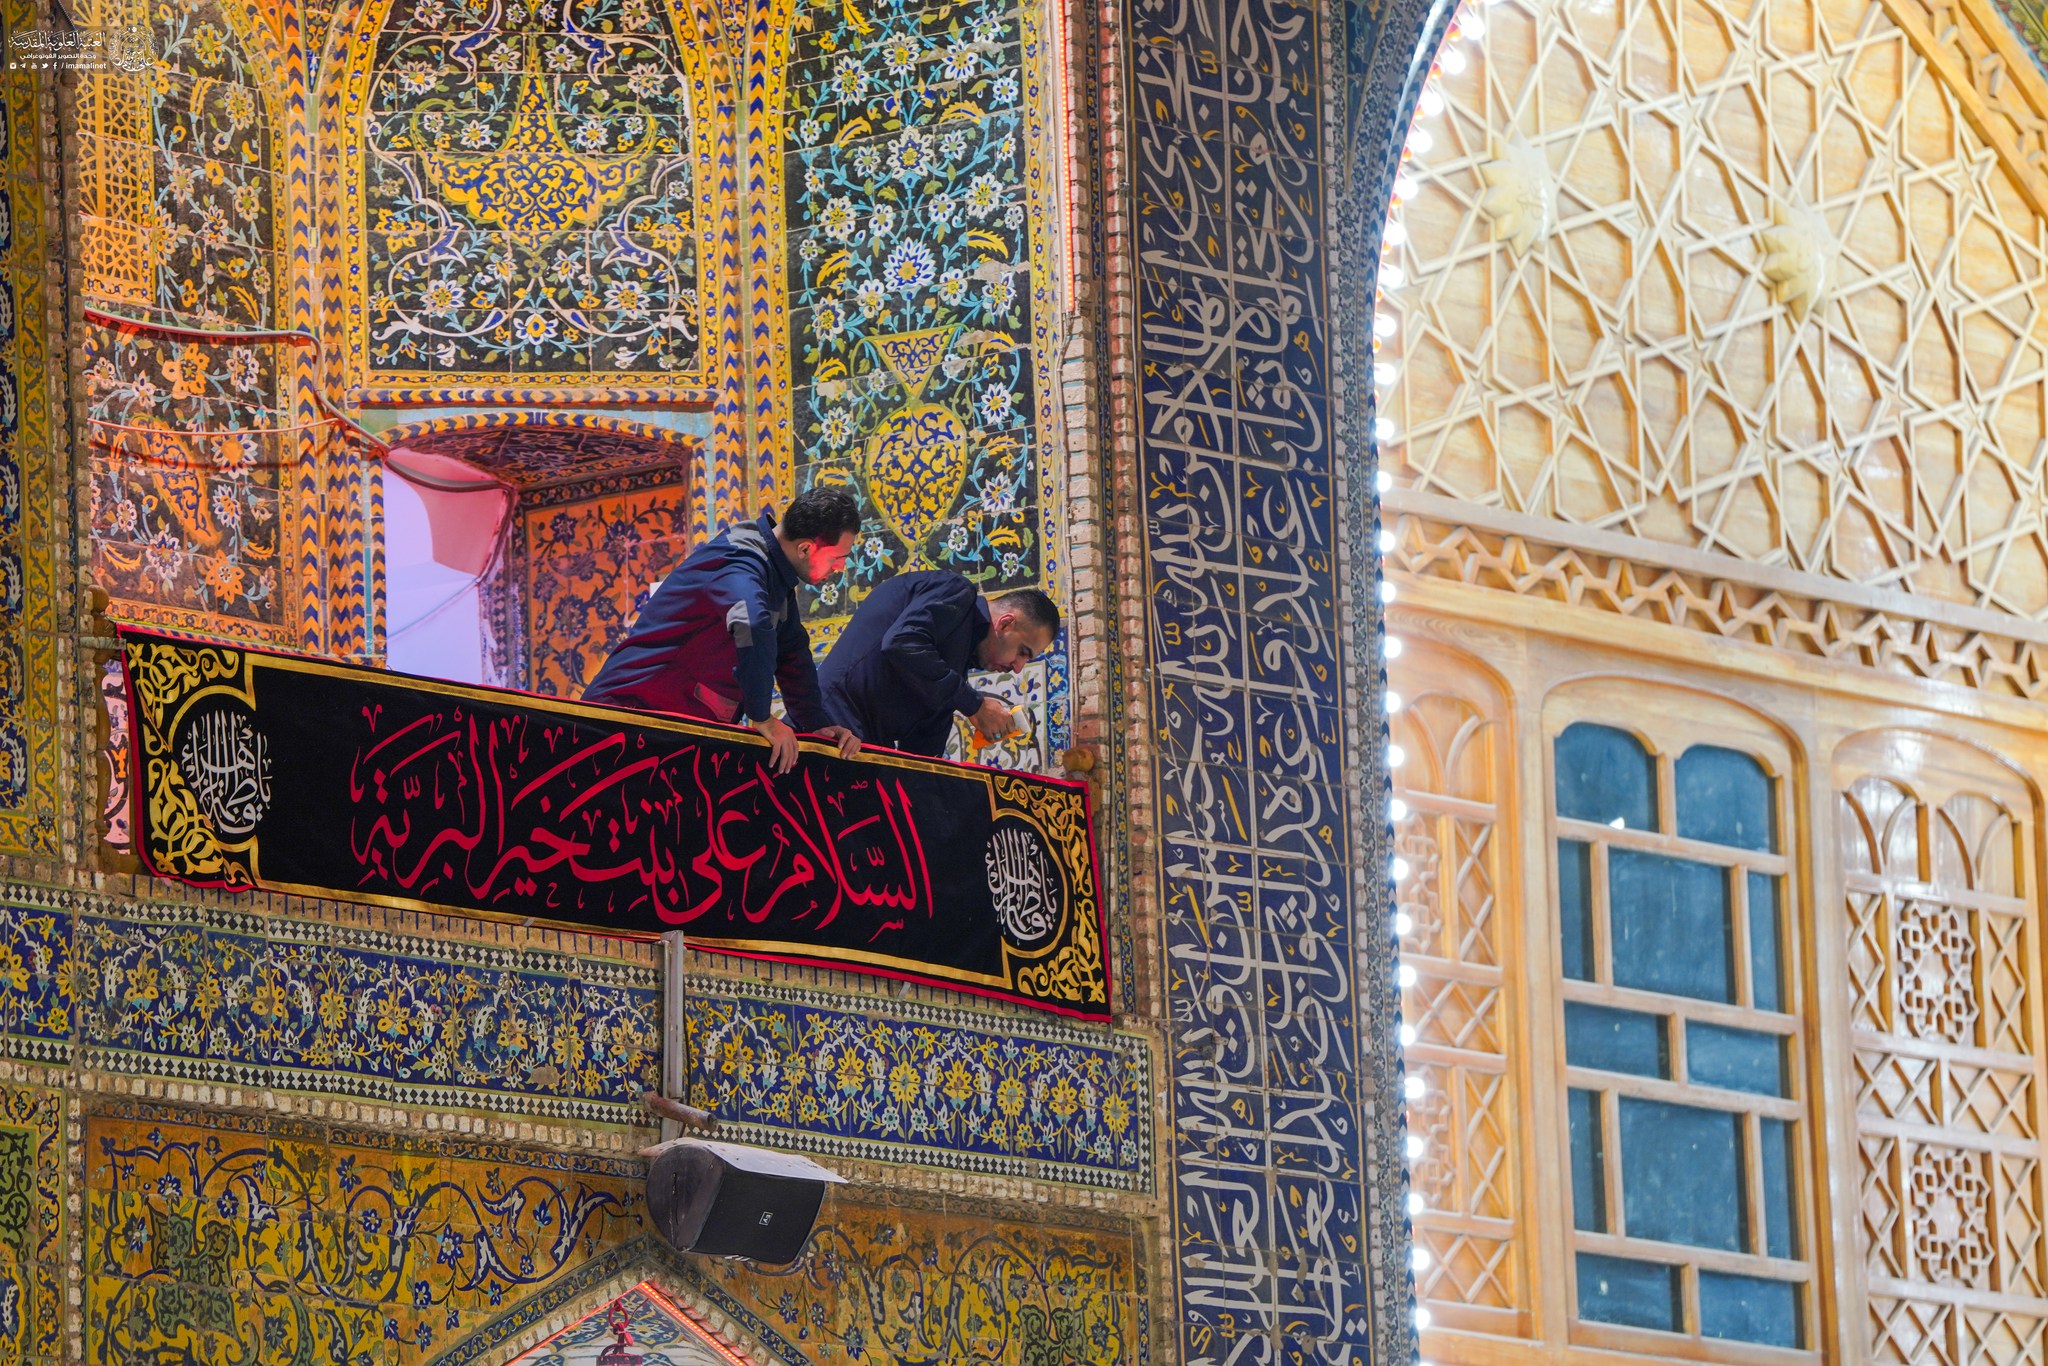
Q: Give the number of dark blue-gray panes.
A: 12